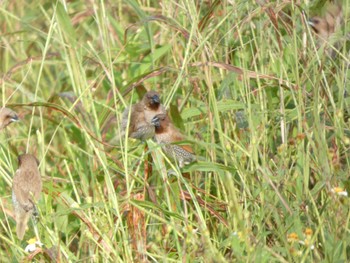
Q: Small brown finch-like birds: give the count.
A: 5